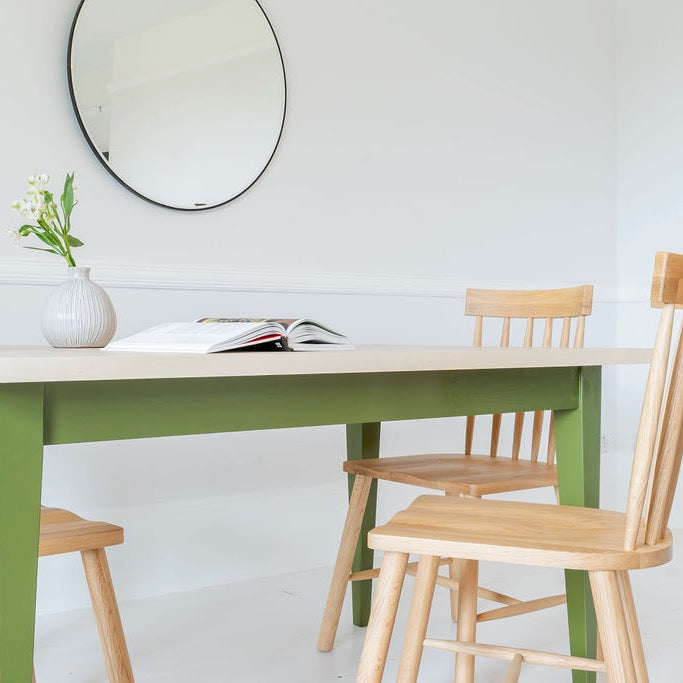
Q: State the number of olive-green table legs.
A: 3